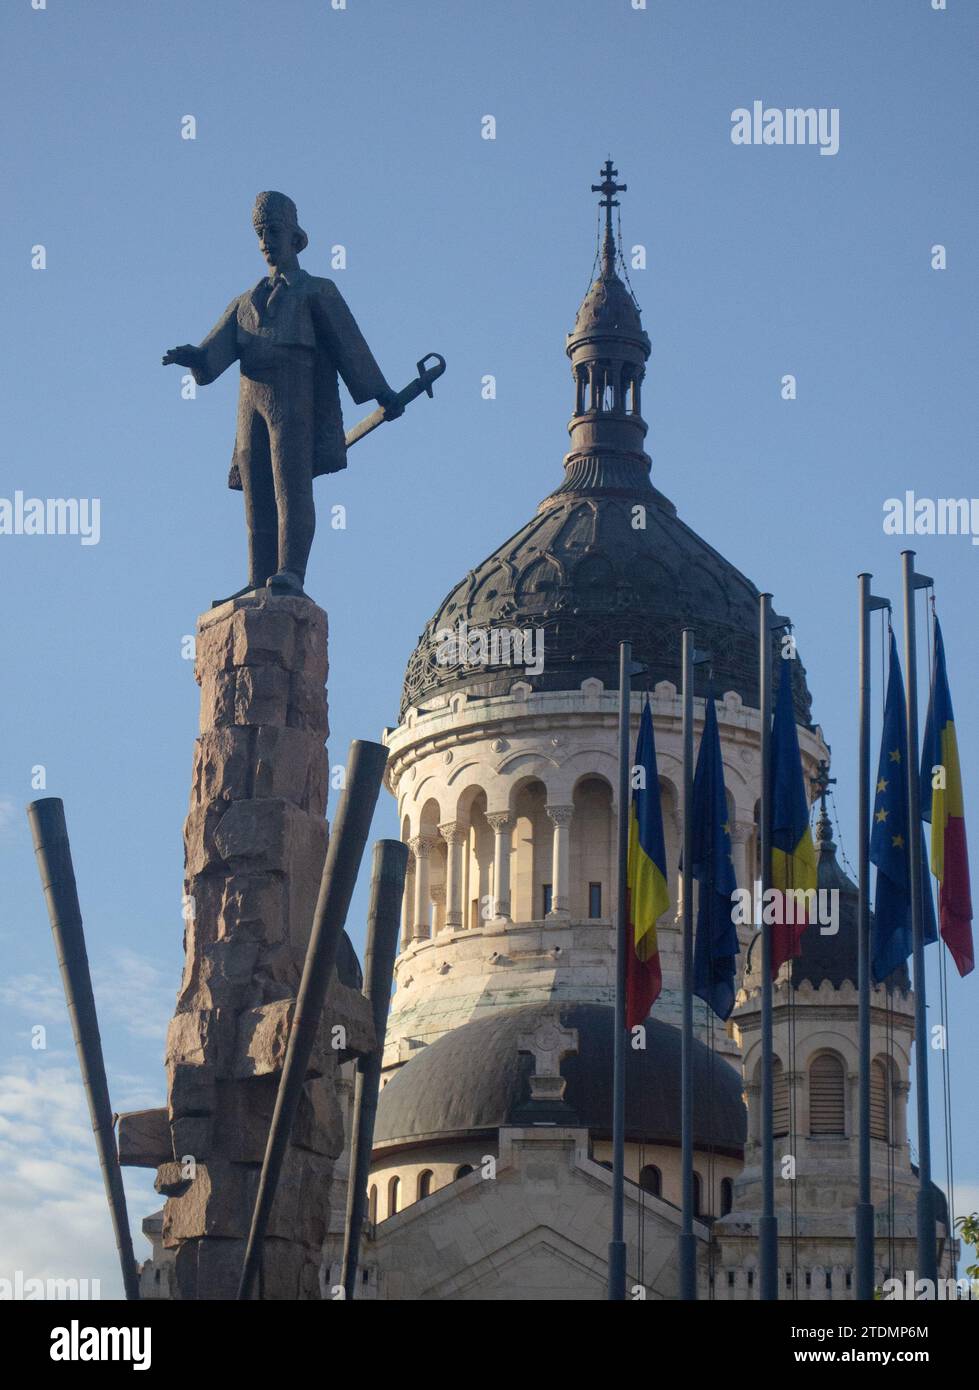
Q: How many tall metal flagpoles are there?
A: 5